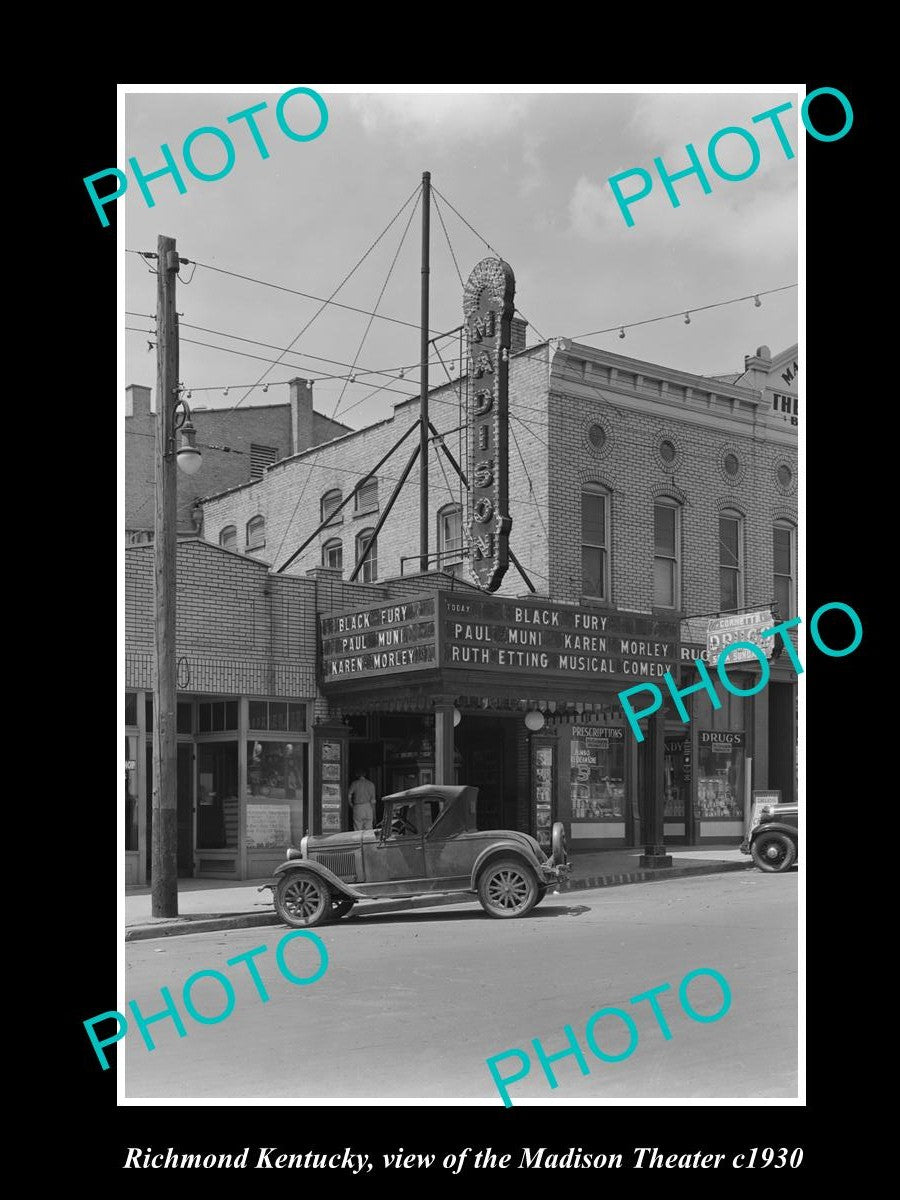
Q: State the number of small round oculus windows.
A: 4